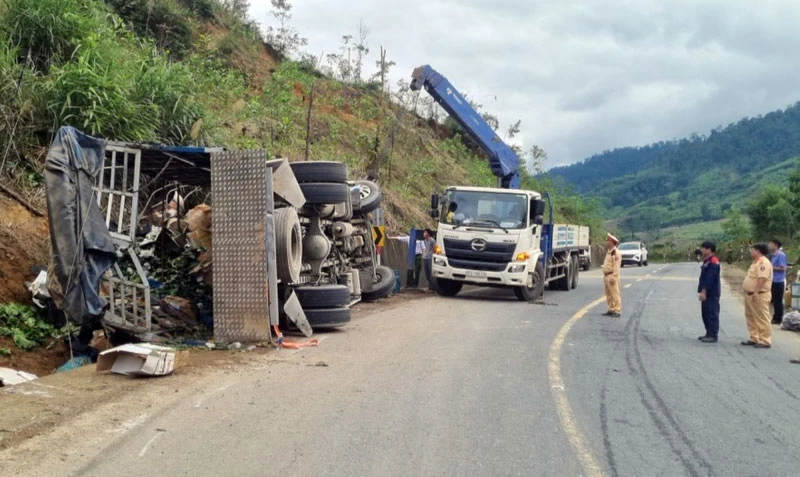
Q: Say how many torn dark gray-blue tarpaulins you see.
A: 1